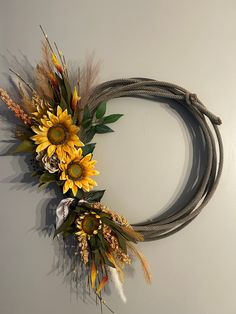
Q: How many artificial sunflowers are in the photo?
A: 3